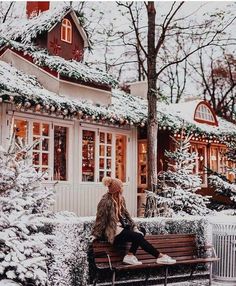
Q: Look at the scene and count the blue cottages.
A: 0